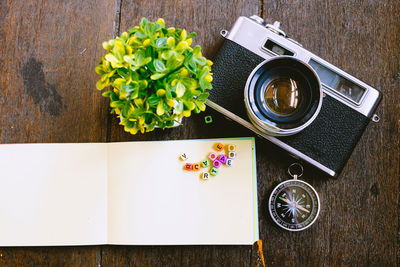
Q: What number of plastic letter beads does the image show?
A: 14